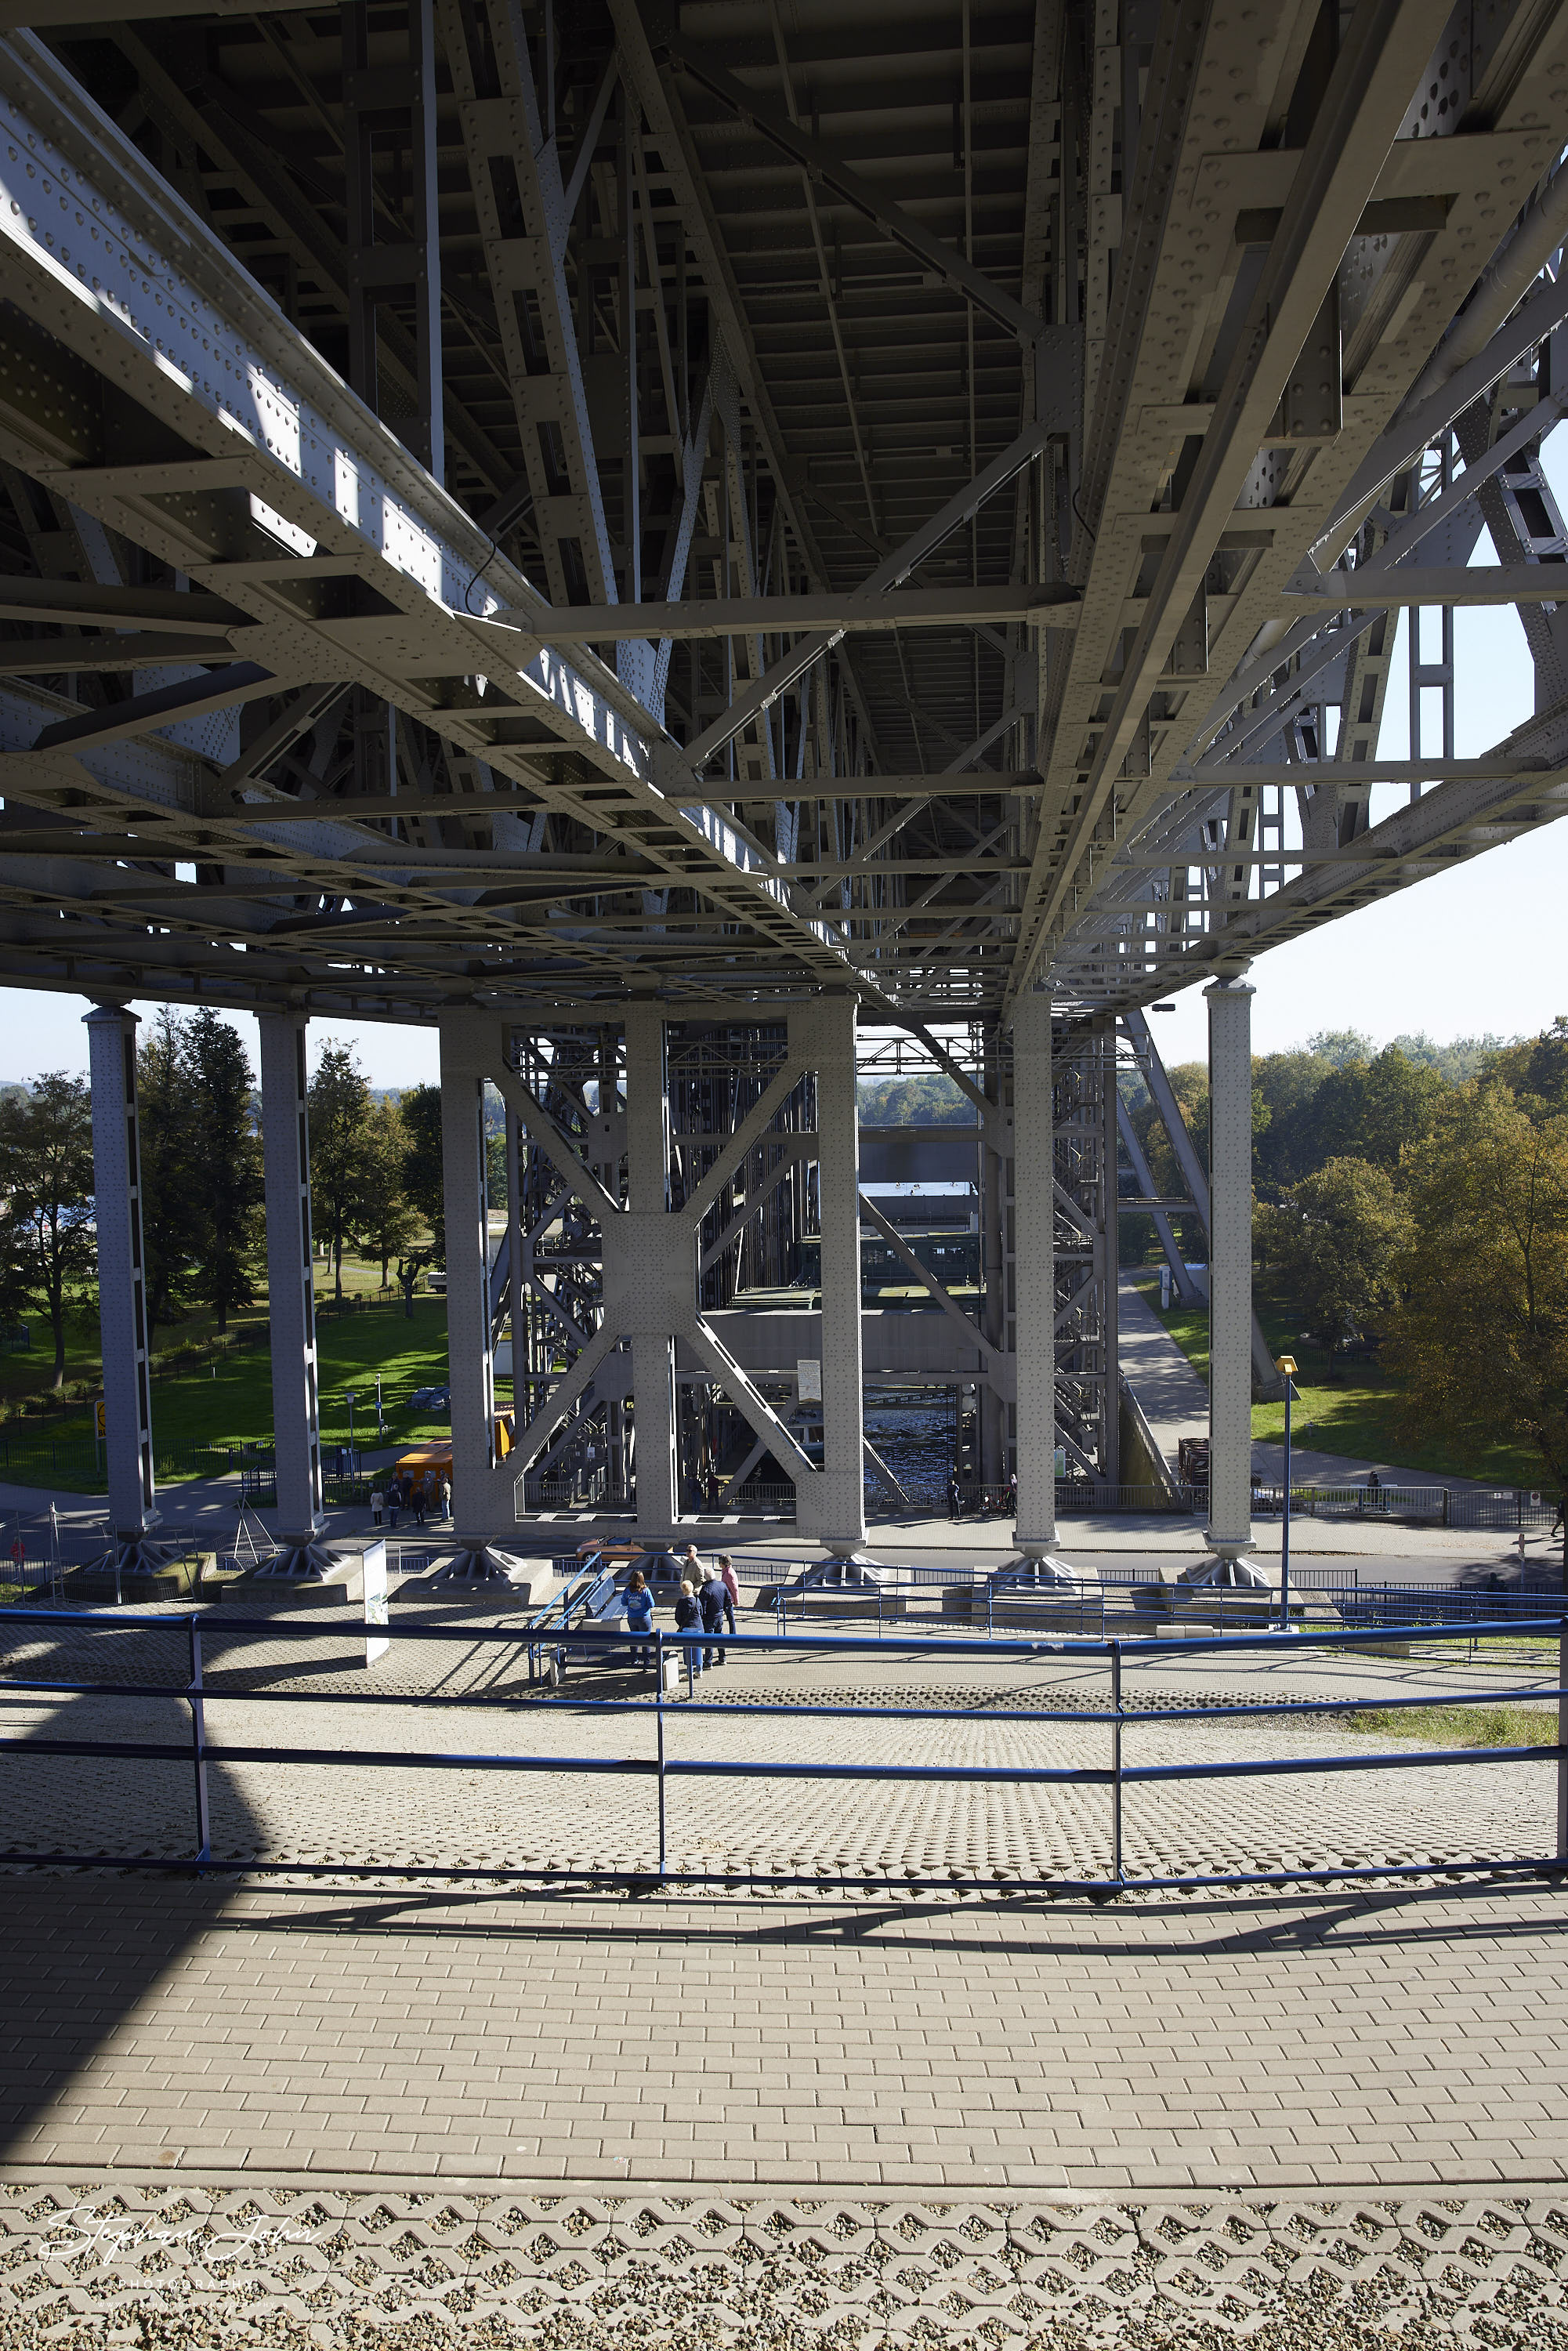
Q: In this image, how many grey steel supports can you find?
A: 7